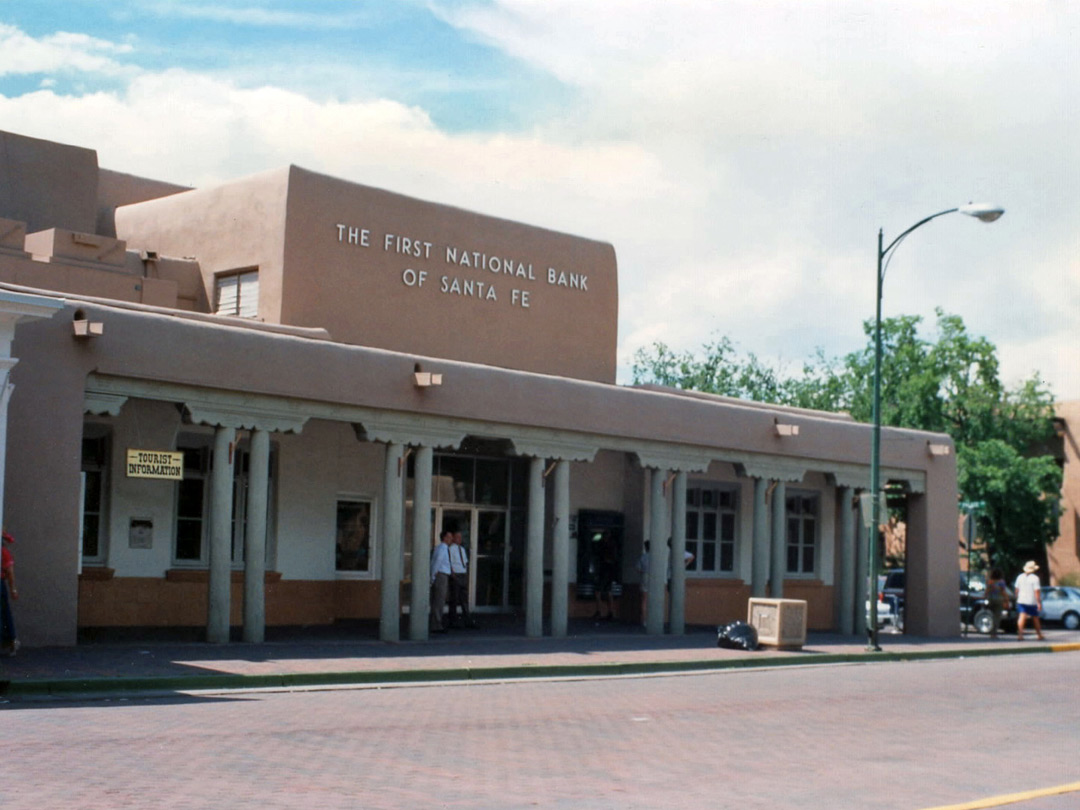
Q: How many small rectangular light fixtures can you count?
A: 4